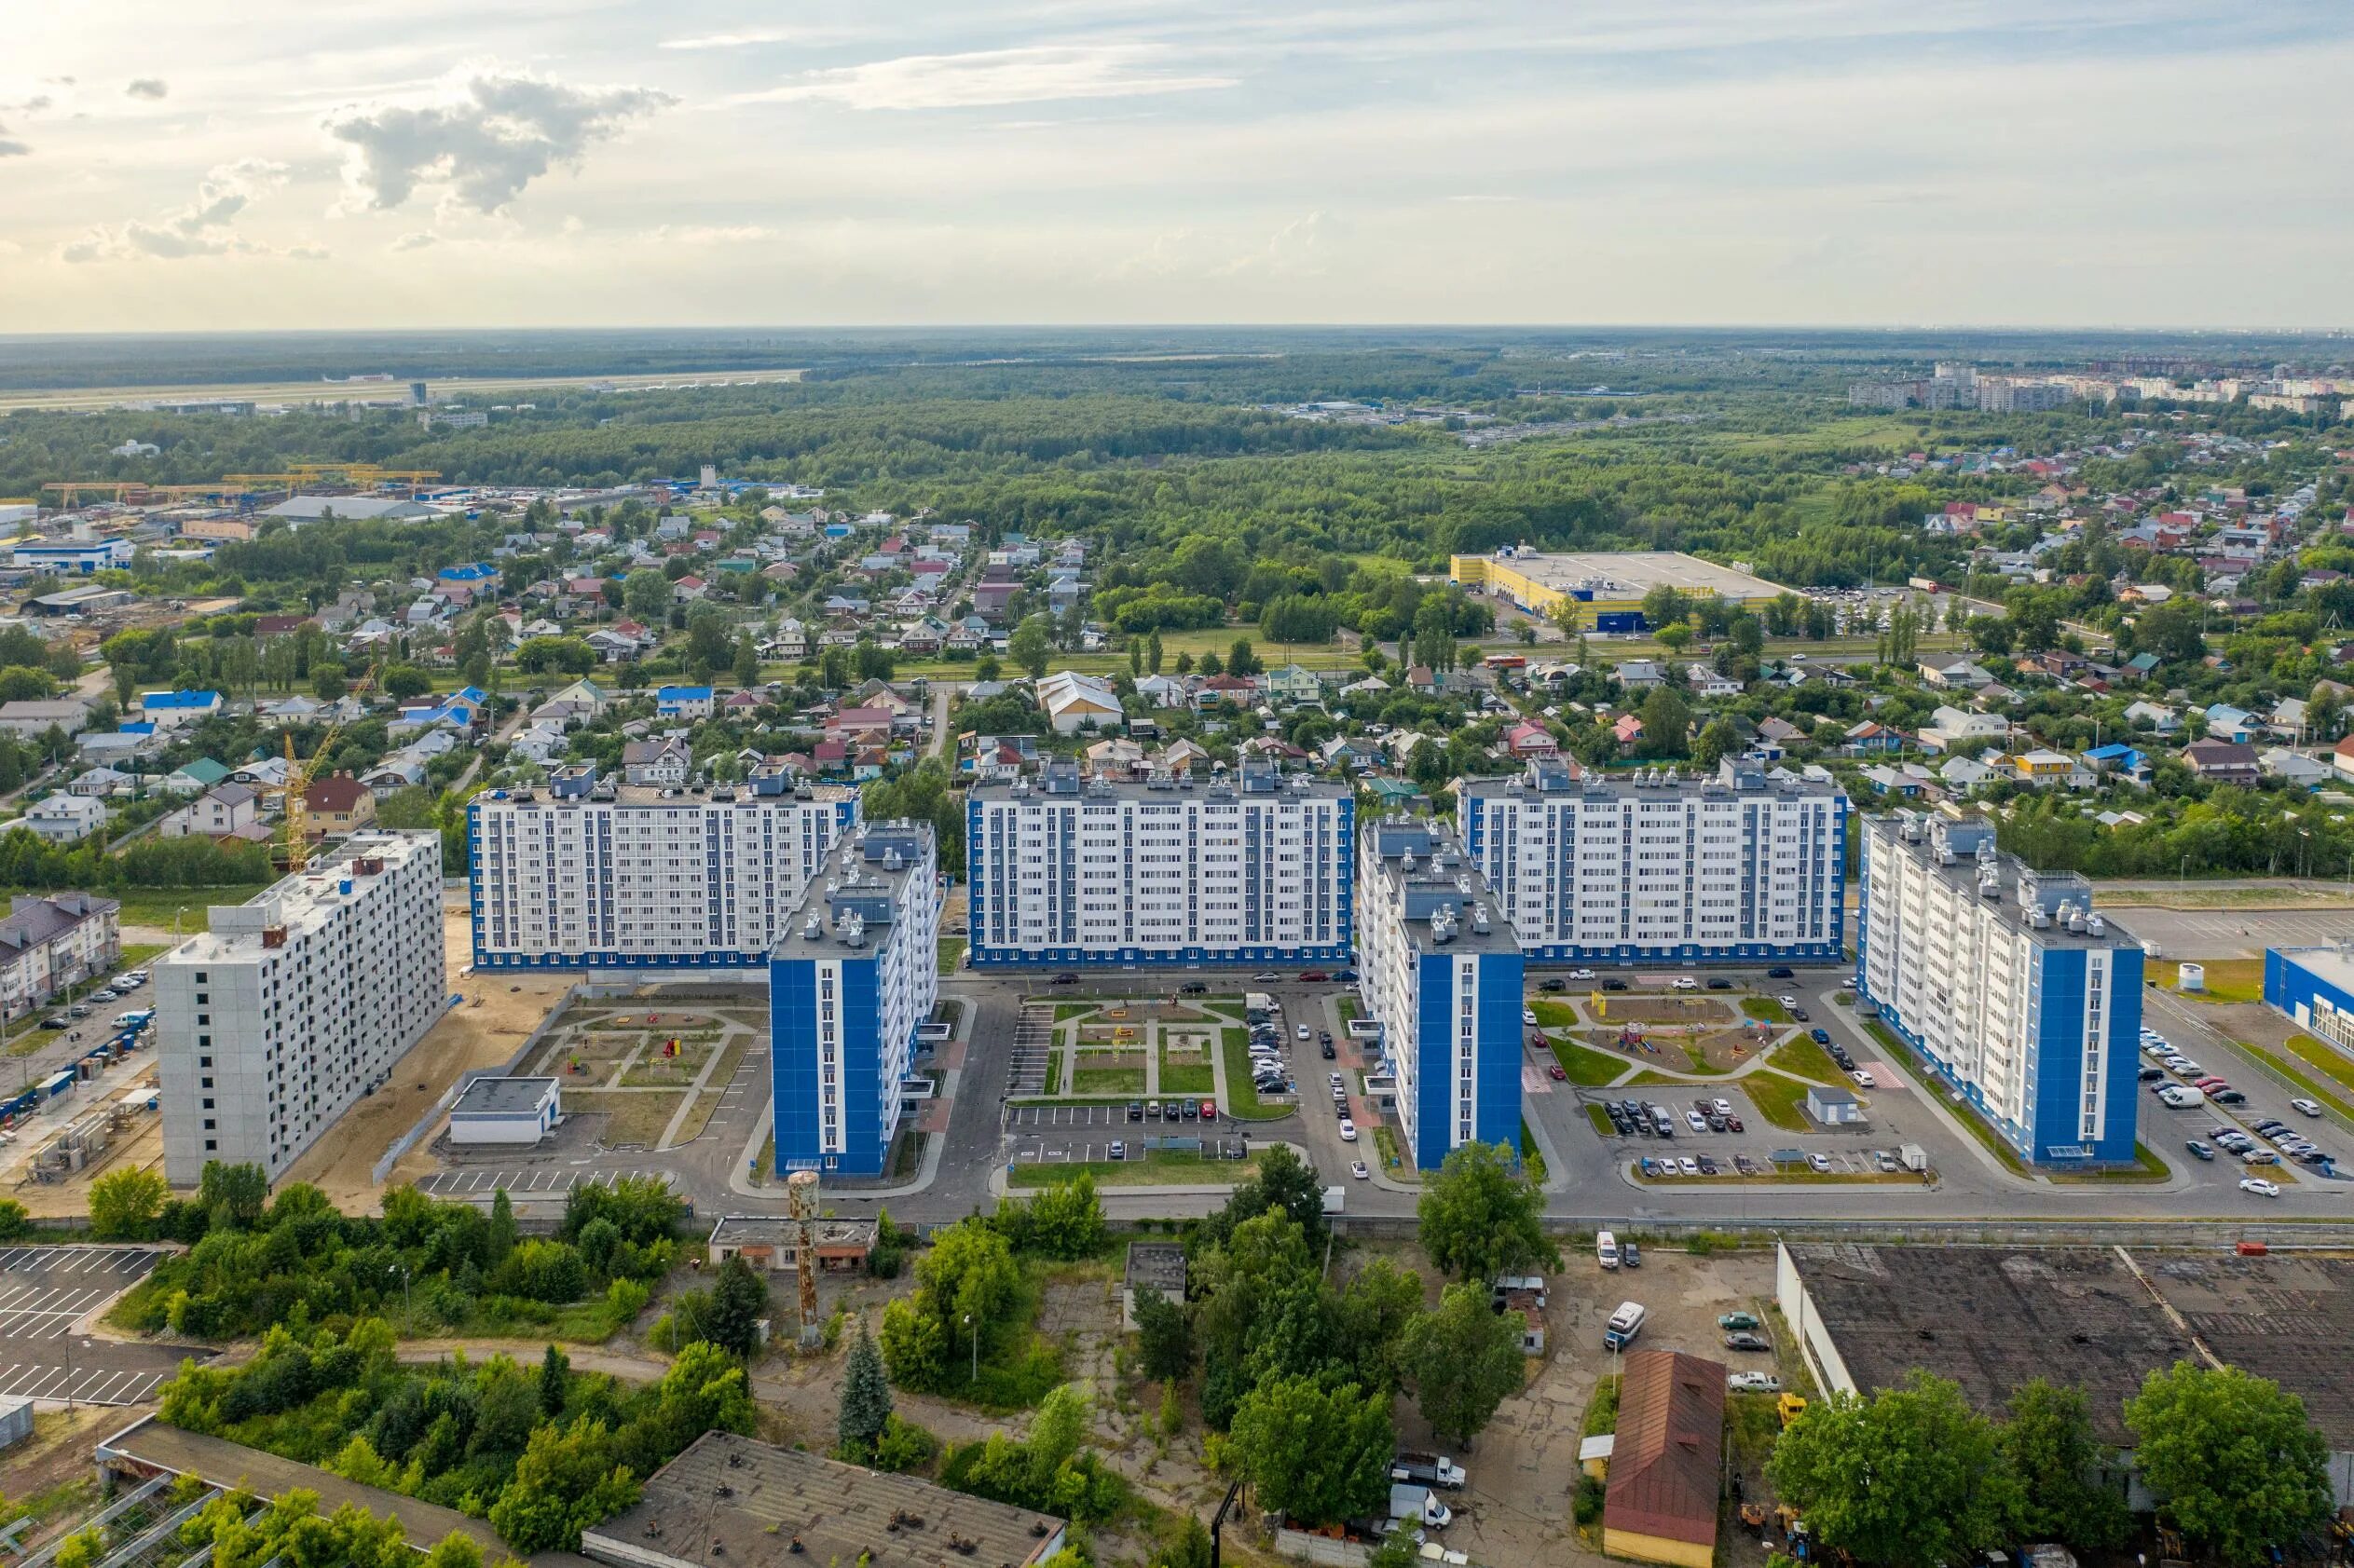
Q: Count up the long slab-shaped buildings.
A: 7